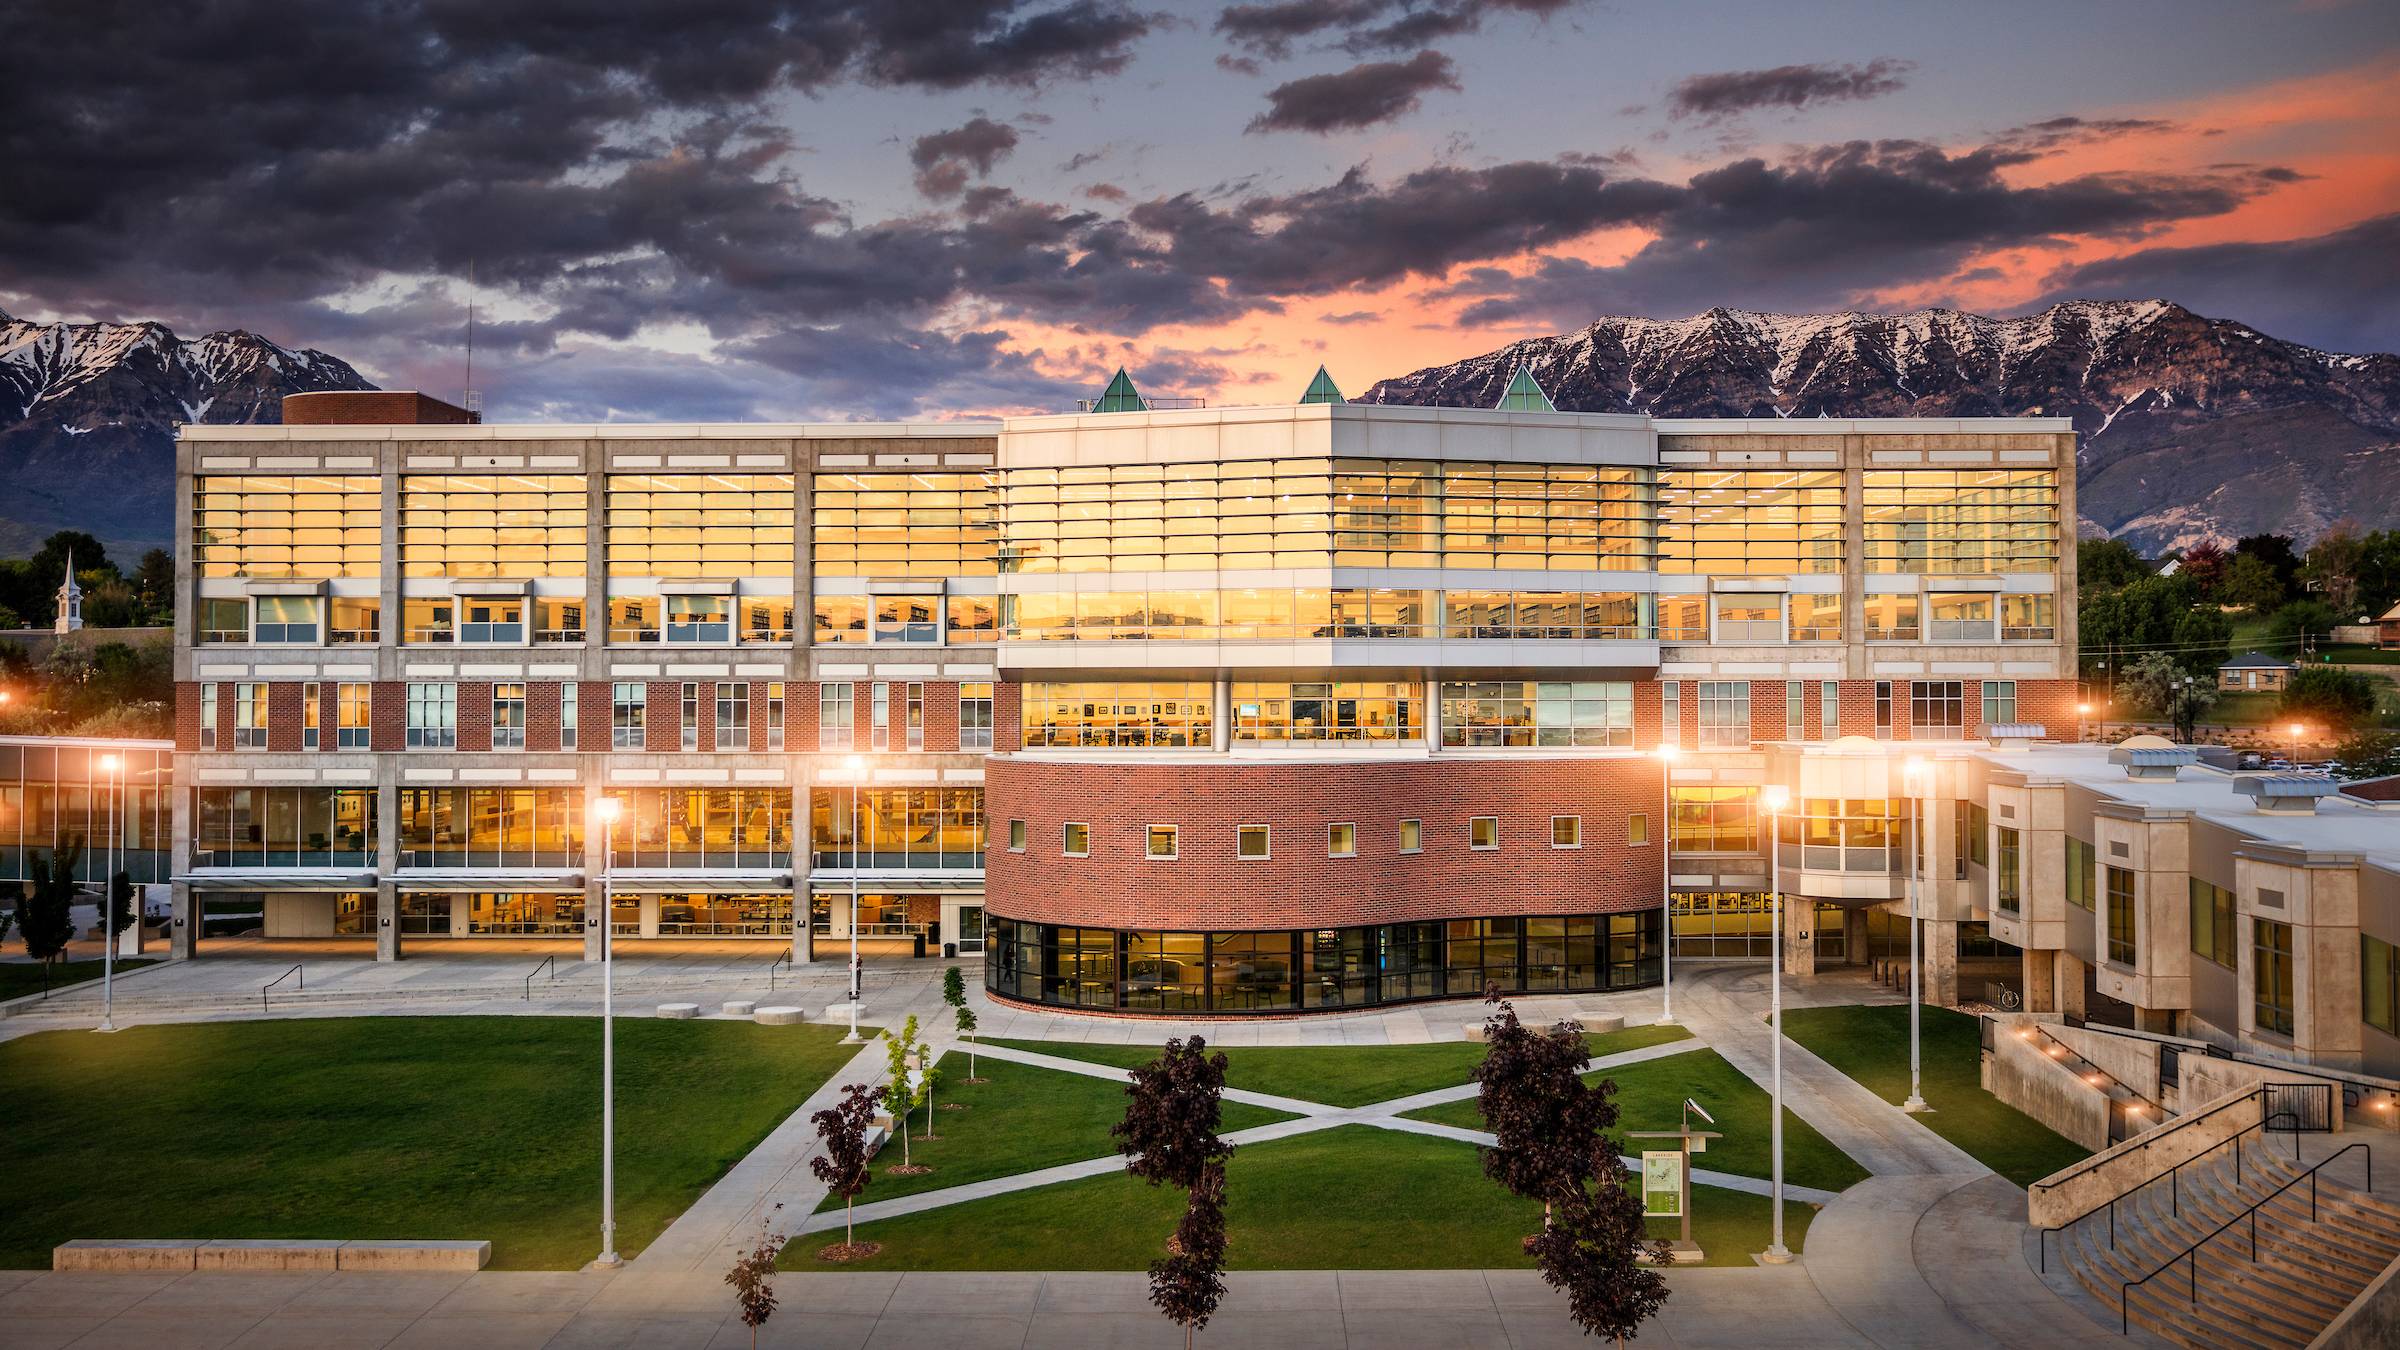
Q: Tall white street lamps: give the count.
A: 6